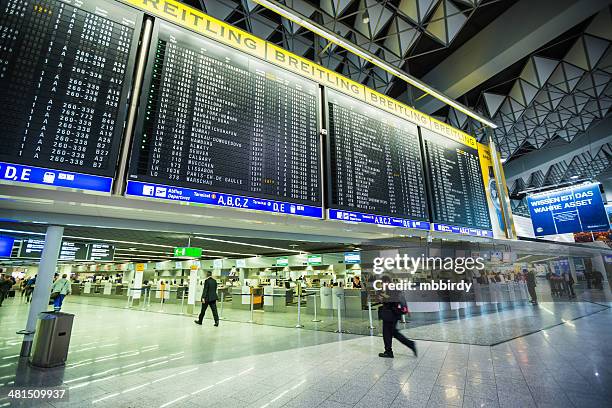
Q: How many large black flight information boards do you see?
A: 4